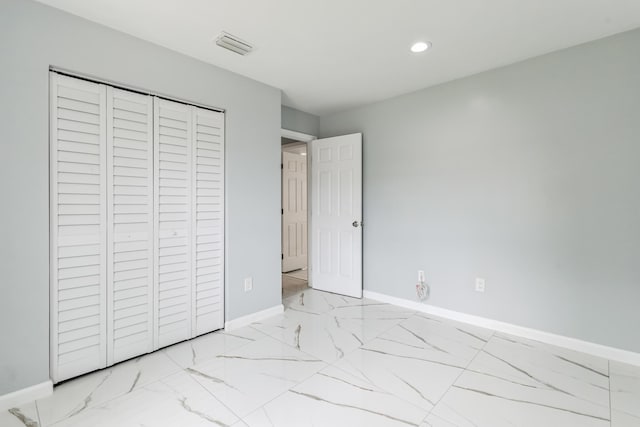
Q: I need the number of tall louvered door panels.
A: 4